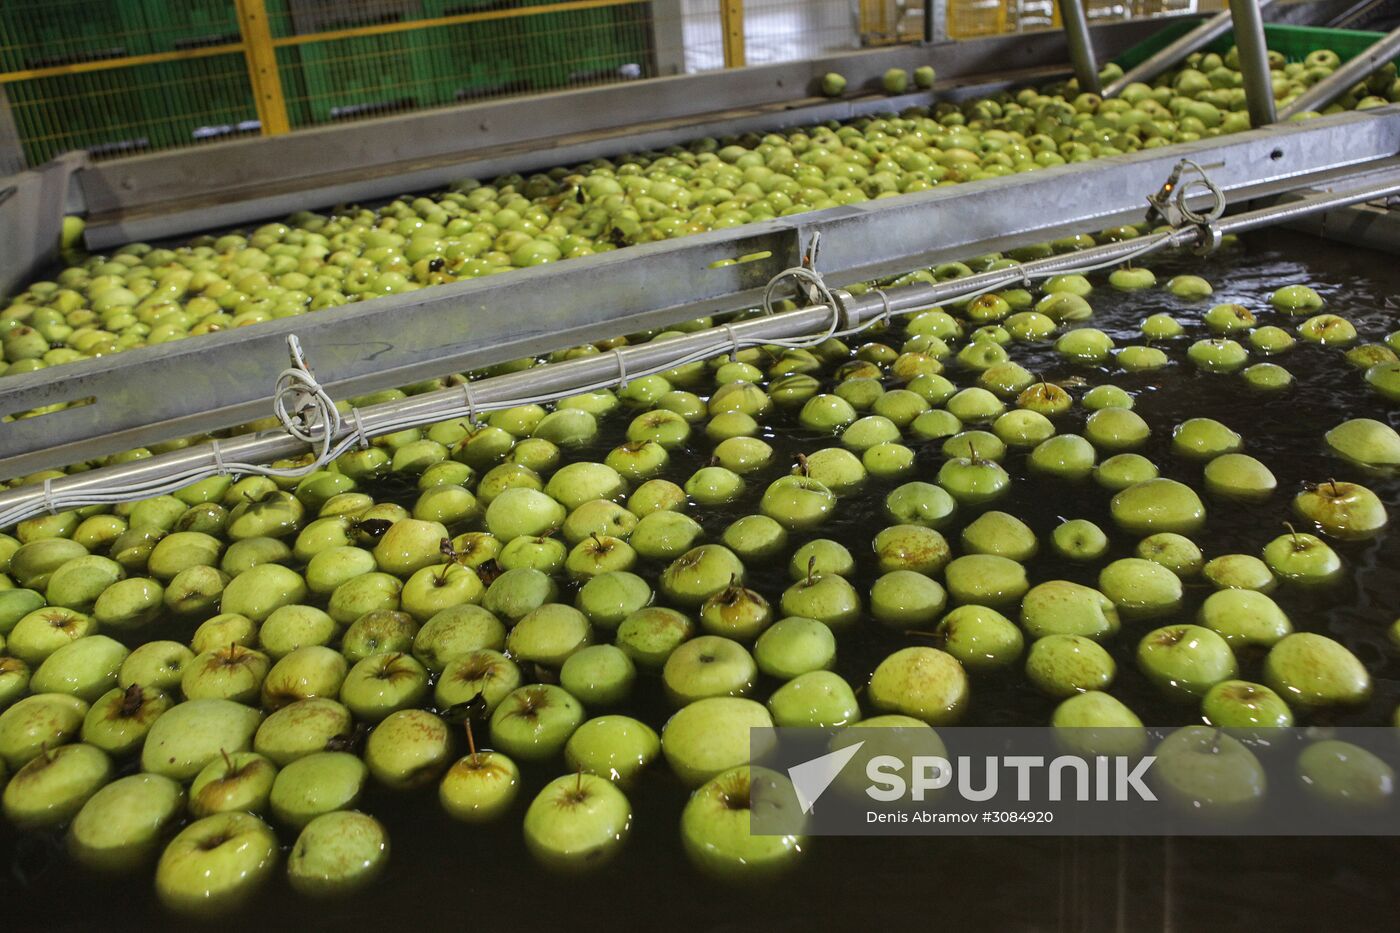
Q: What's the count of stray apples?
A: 3